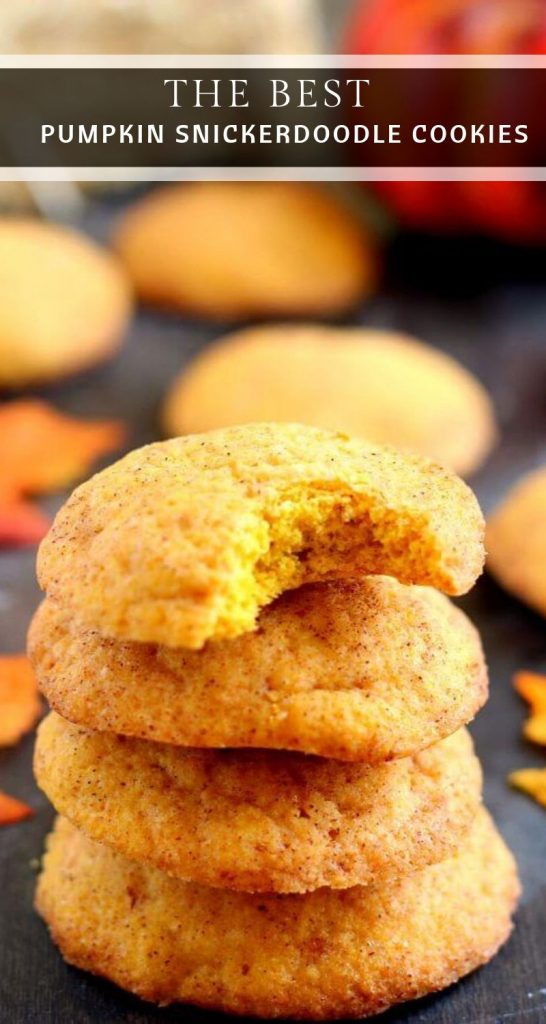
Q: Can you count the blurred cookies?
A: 4